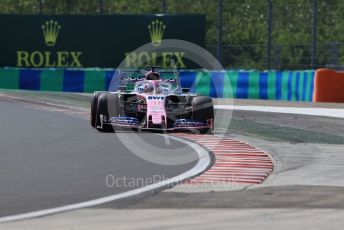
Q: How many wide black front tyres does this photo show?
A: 2